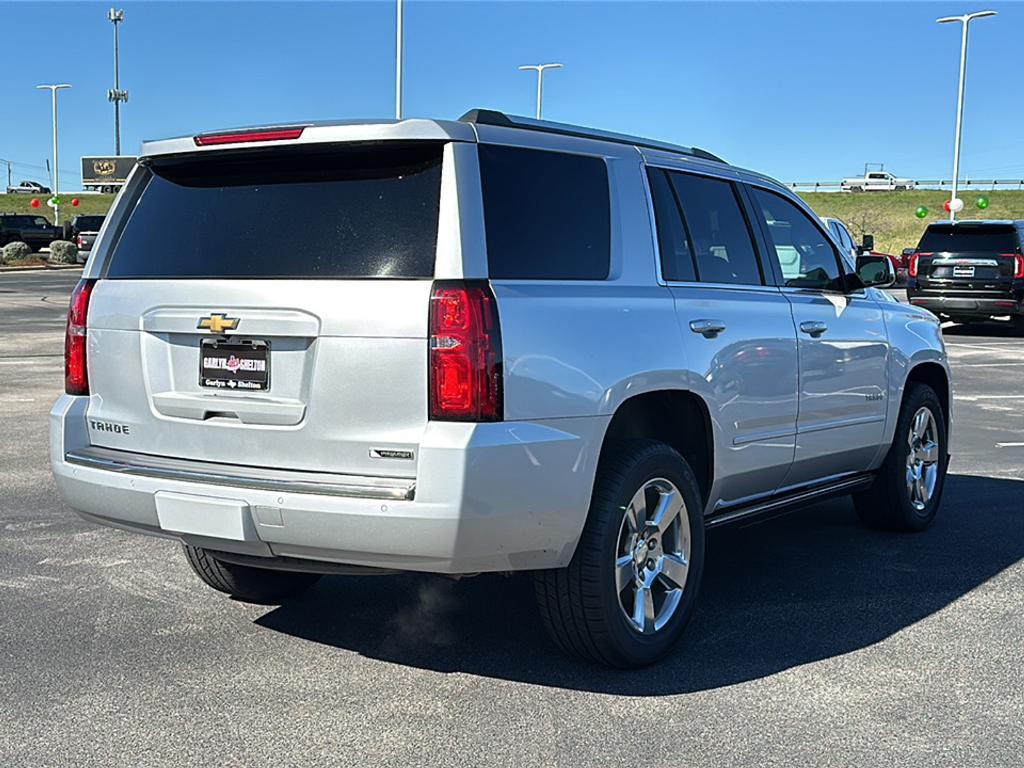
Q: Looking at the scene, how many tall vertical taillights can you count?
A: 2